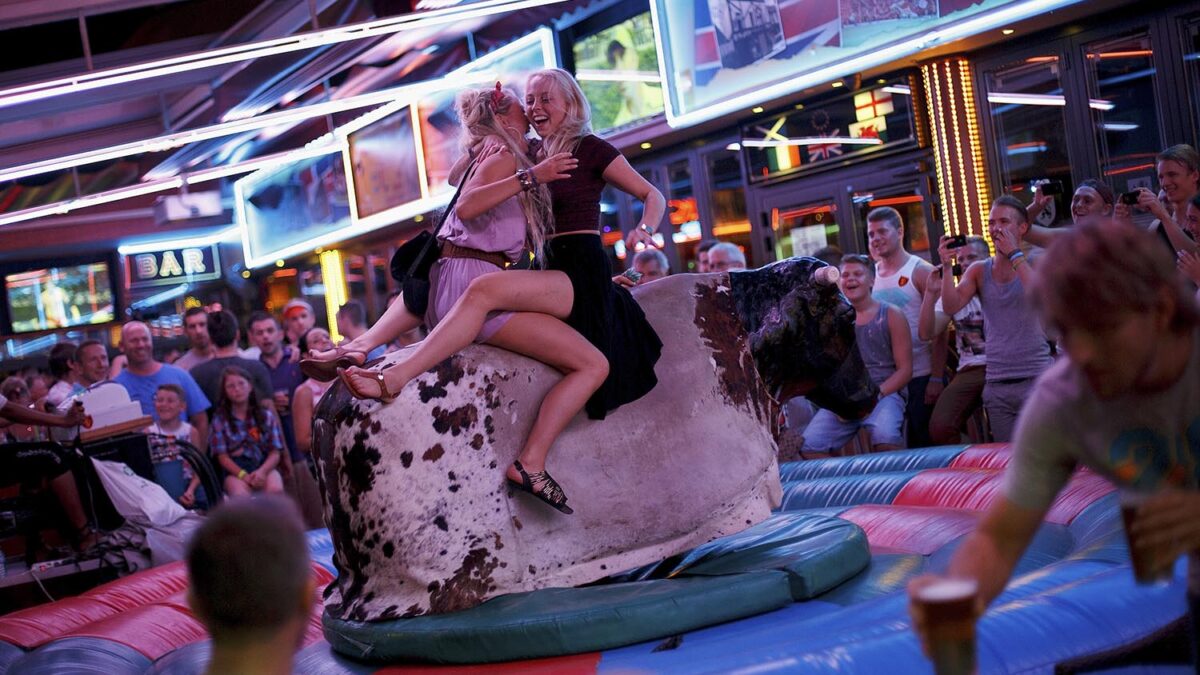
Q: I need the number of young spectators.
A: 2